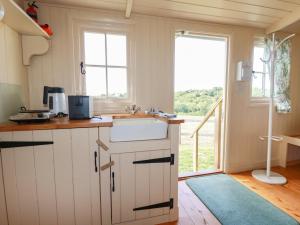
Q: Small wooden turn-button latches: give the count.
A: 2